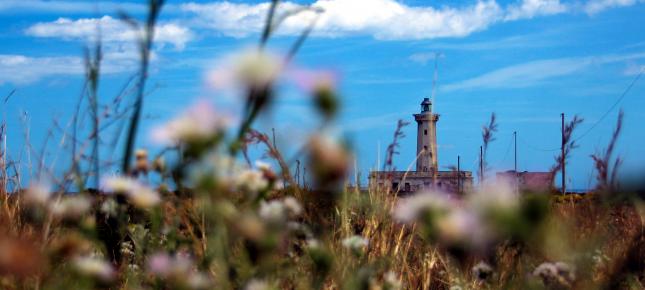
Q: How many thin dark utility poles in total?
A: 4